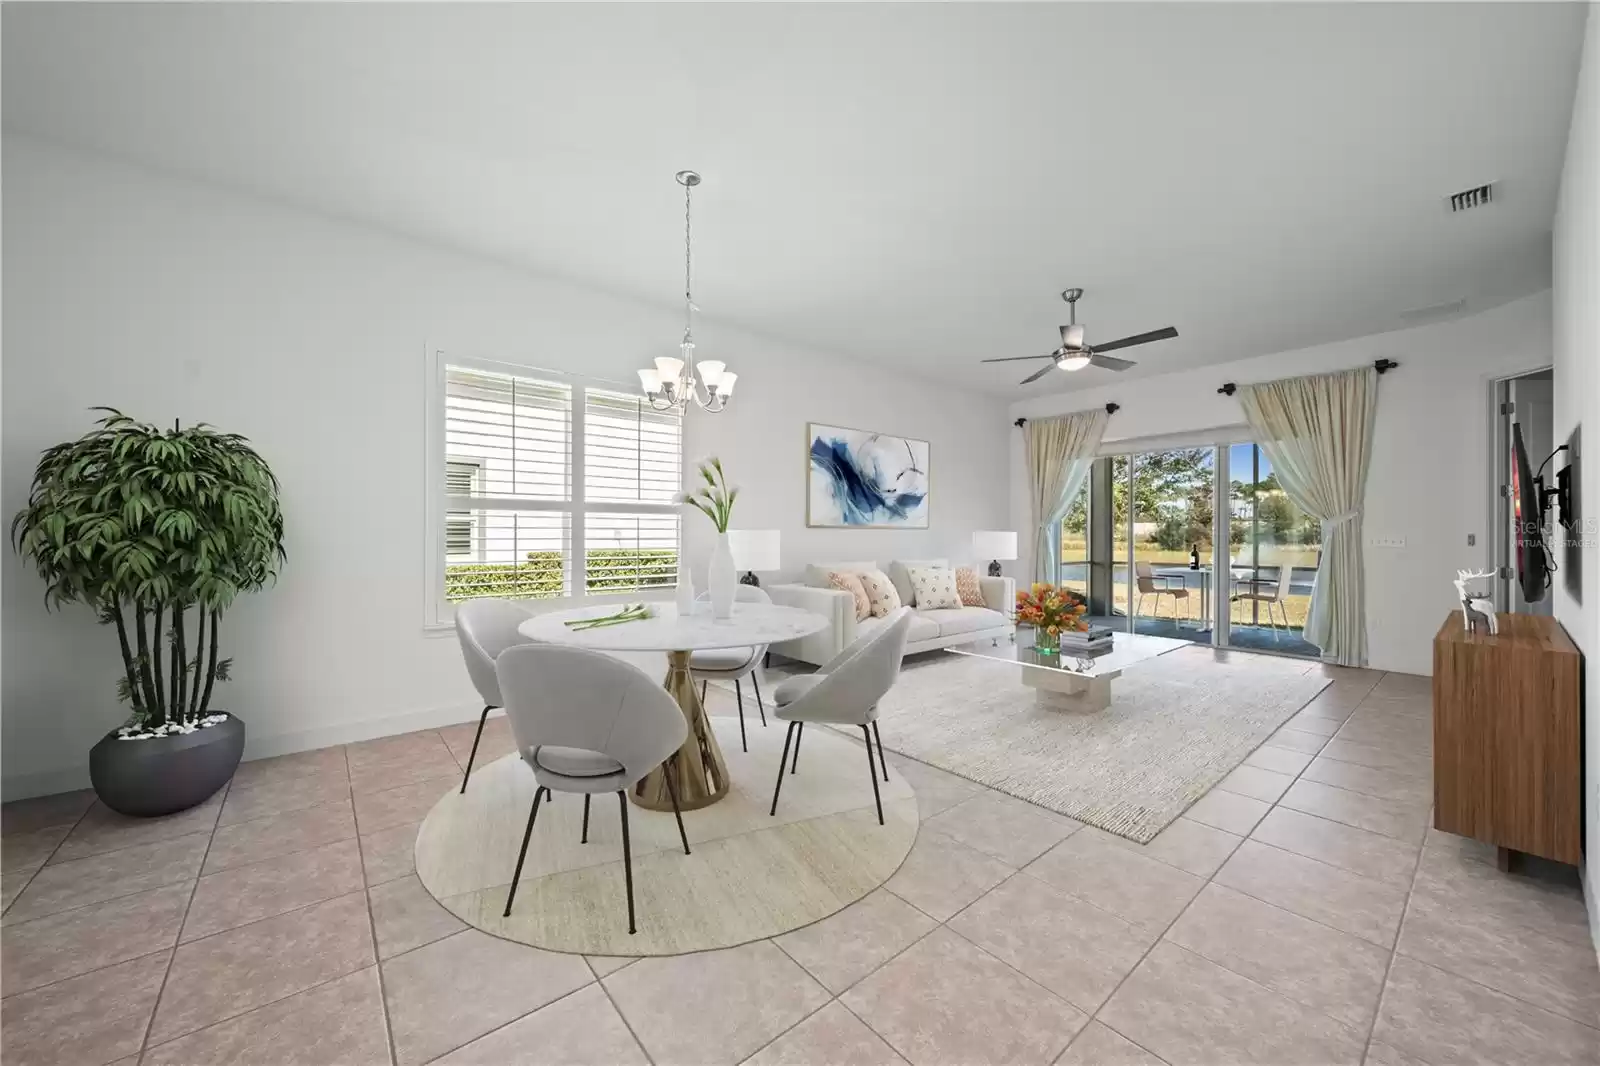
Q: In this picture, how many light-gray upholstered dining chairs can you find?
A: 4